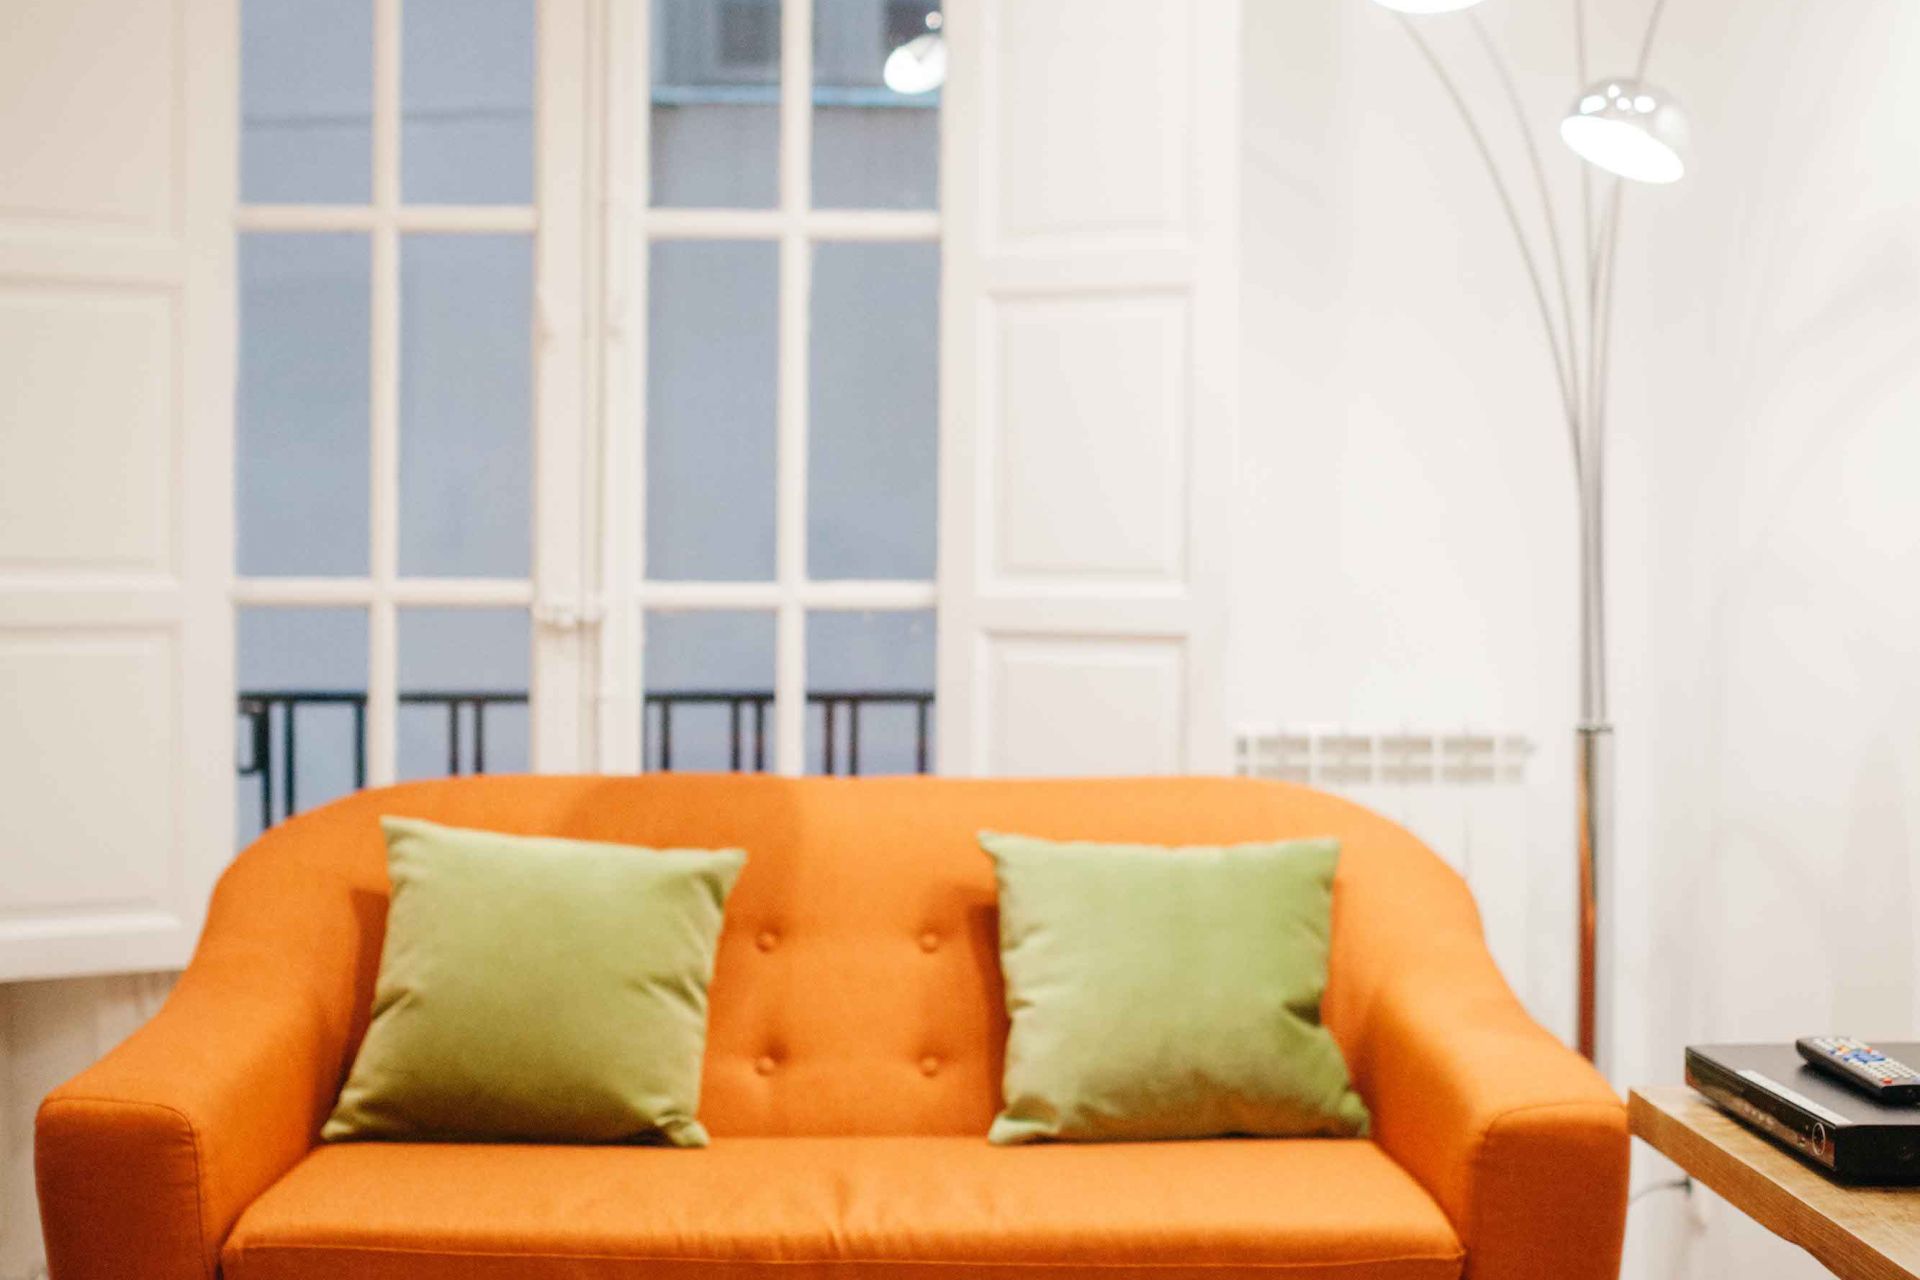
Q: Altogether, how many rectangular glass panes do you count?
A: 12